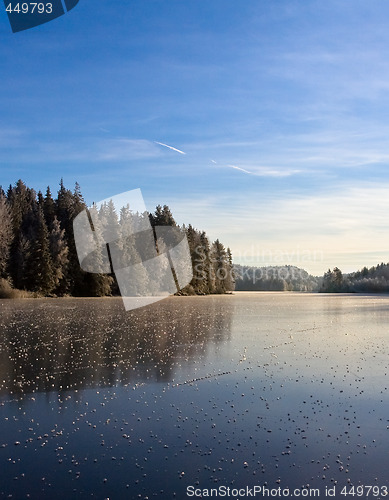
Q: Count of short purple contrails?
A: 0